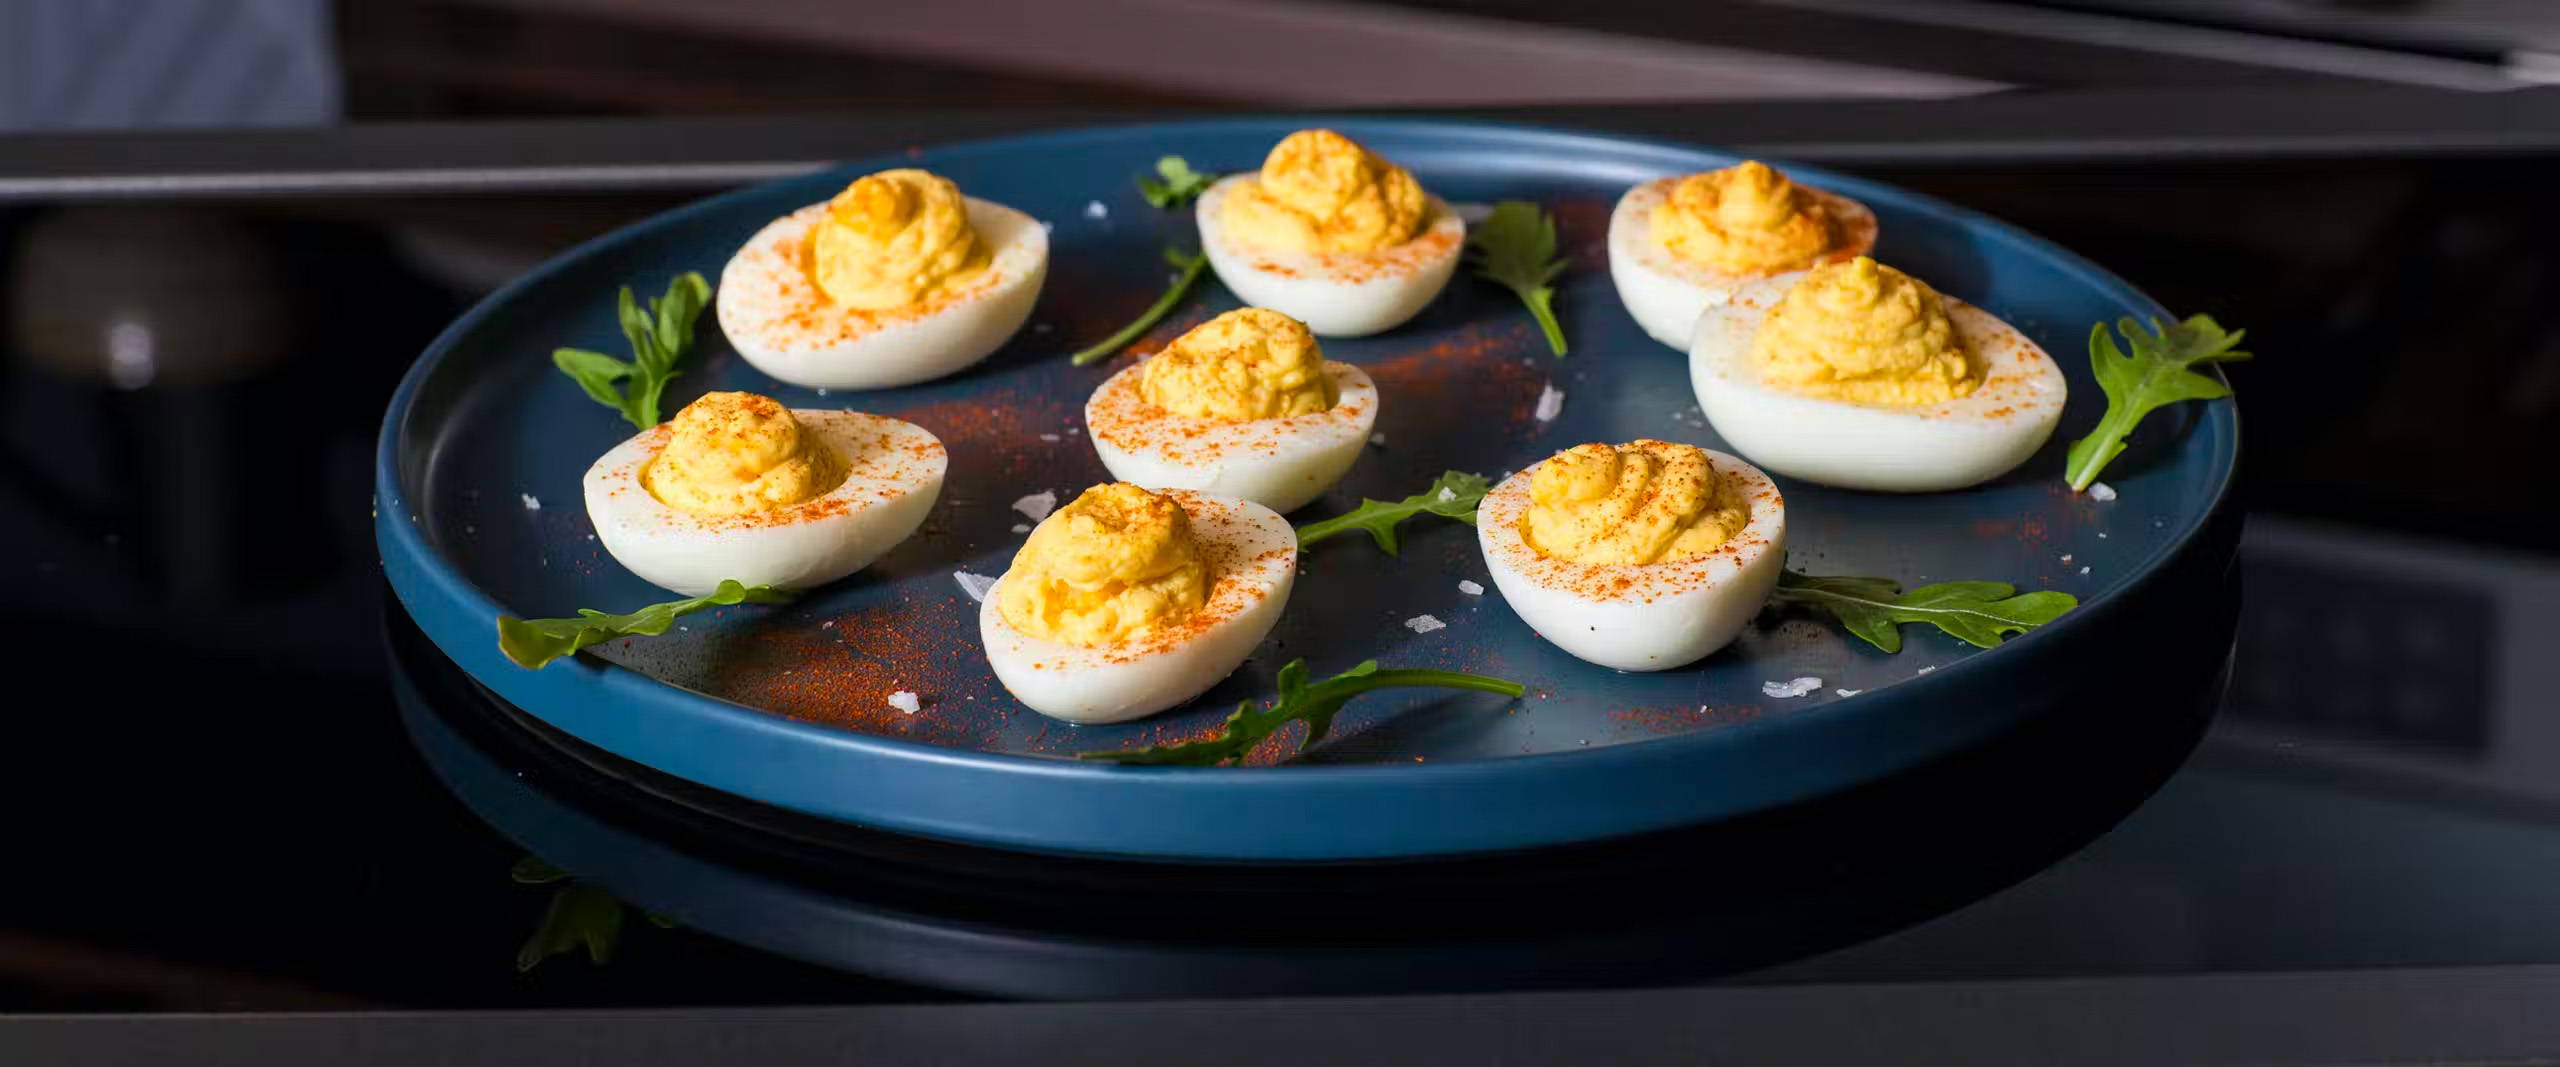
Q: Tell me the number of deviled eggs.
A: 8